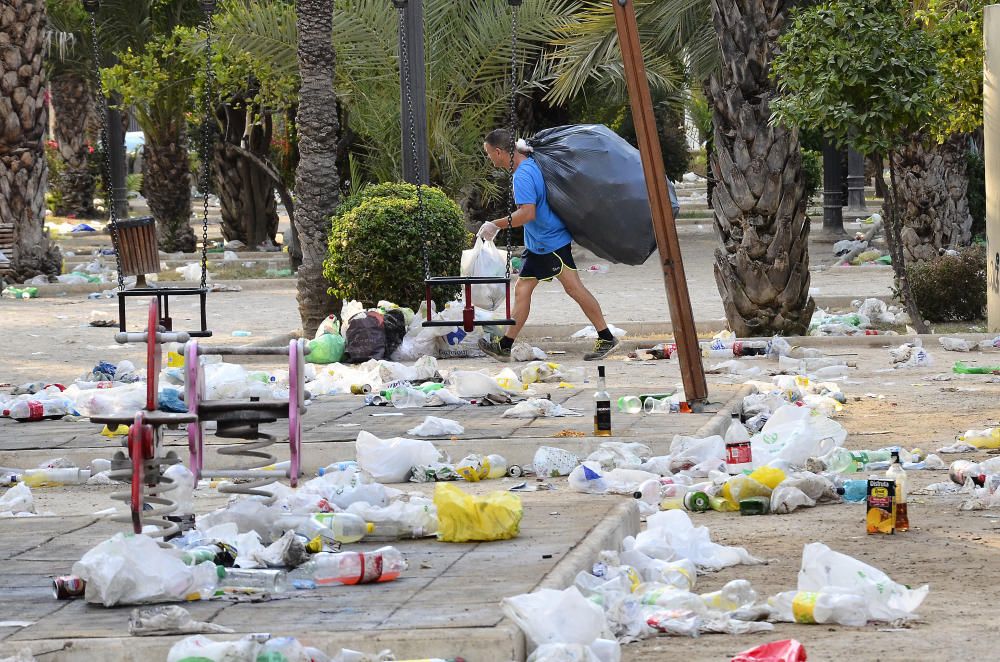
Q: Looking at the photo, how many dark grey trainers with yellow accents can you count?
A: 2